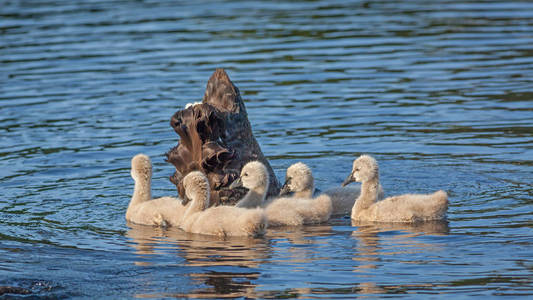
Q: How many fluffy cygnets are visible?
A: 5